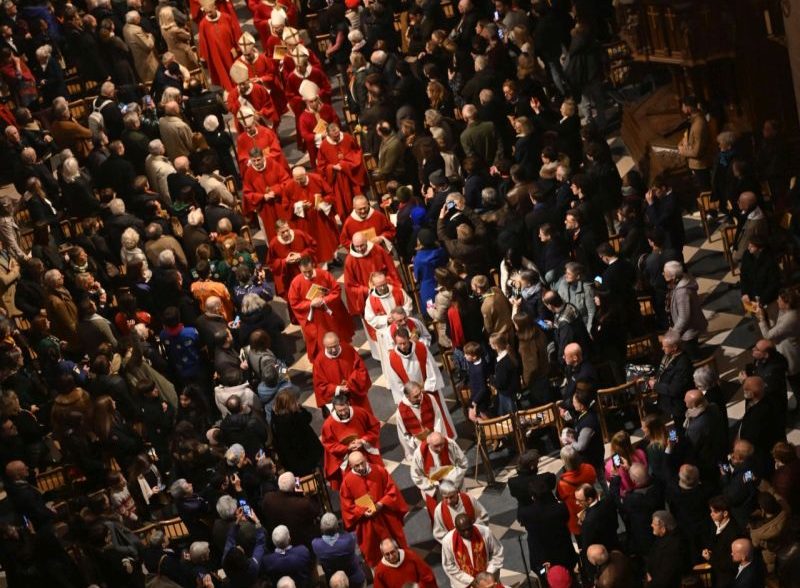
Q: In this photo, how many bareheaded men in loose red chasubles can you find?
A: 11